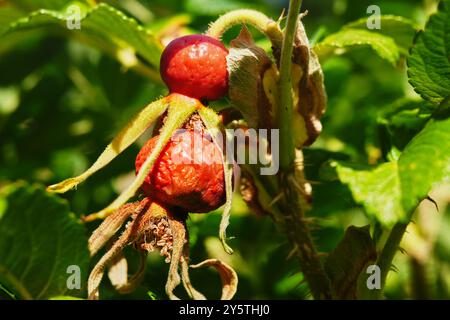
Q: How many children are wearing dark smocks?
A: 0